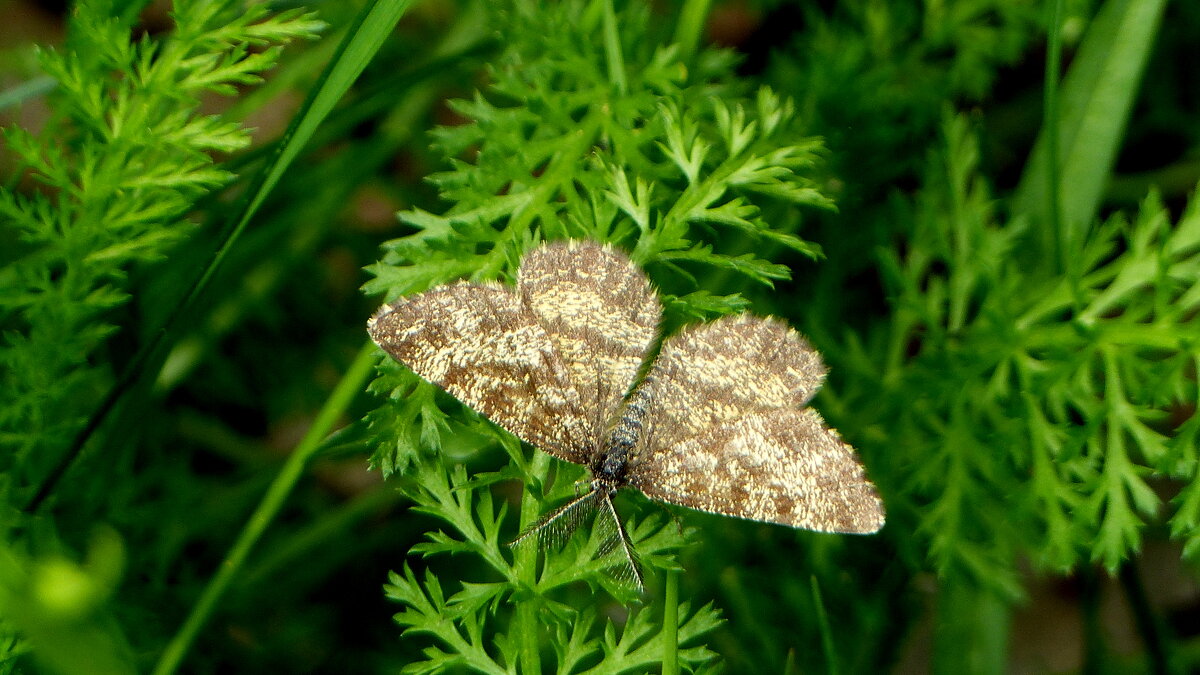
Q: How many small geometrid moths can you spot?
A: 1